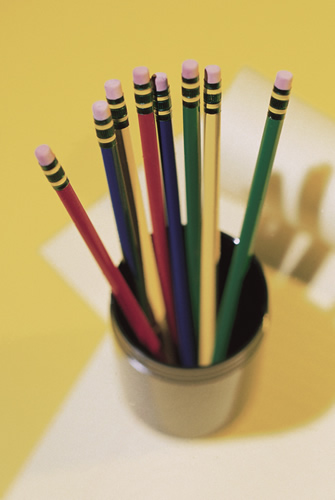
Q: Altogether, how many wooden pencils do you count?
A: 8